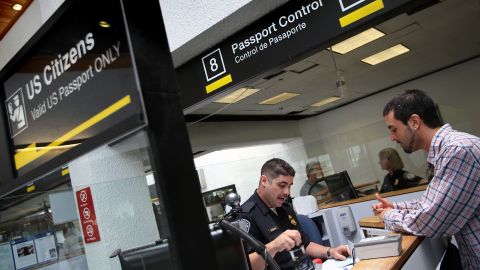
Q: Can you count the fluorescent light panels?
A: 5